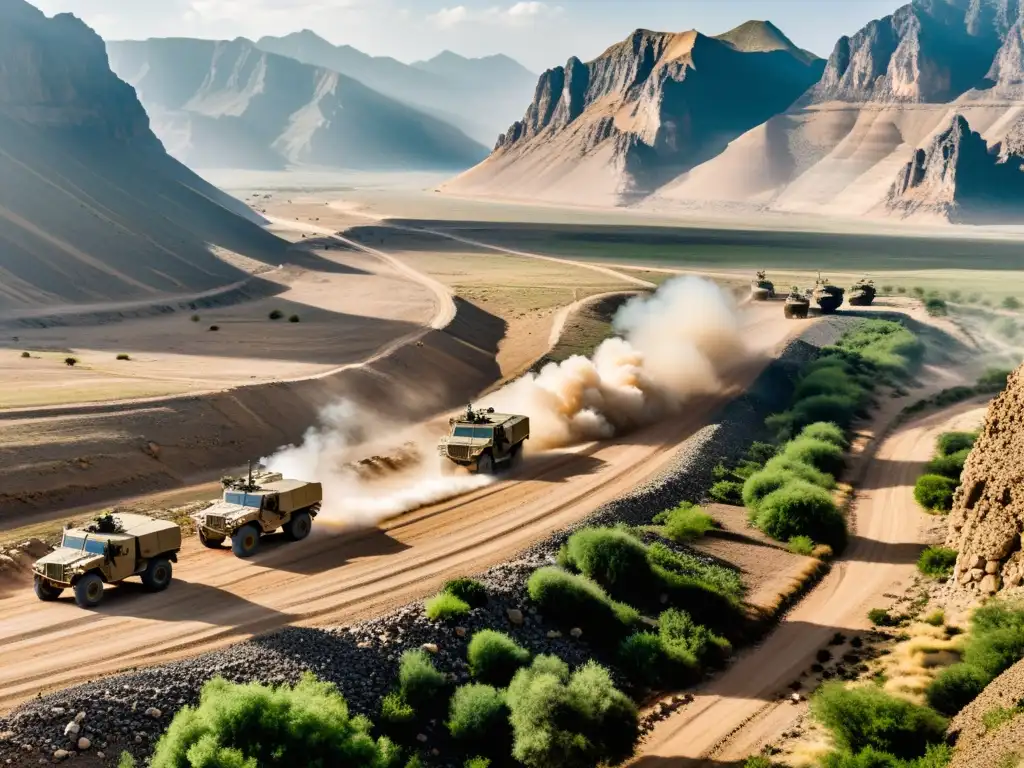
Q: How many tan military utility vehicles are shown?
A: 3